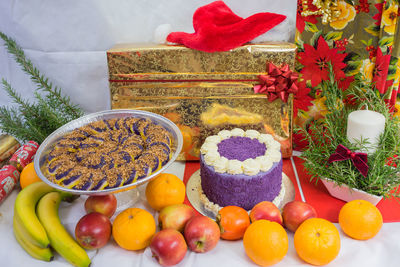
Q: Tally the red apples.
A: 7